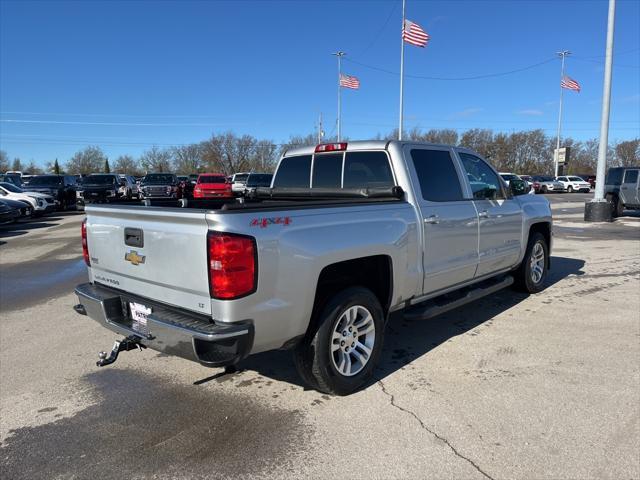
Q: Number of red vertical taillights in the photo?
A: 2